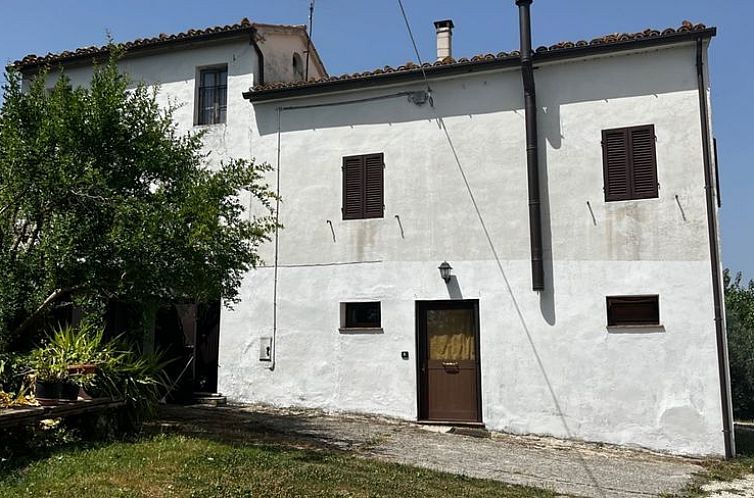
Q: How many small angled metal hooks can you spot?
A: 4